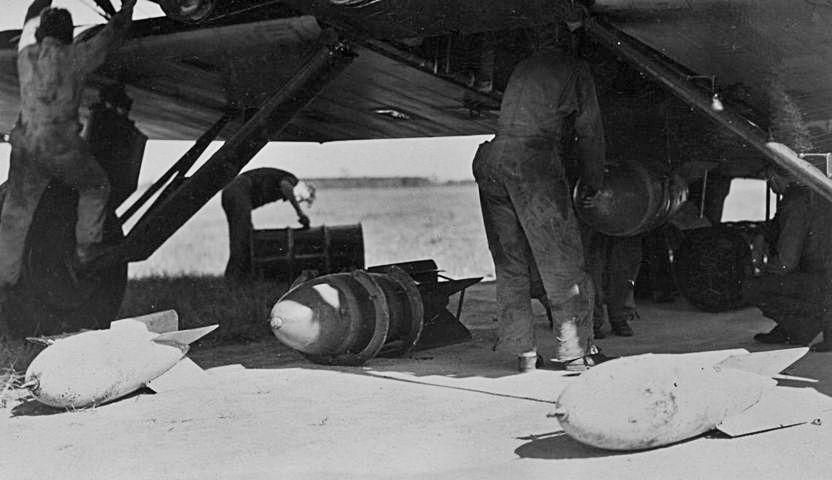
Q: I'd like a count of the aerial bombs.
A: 4